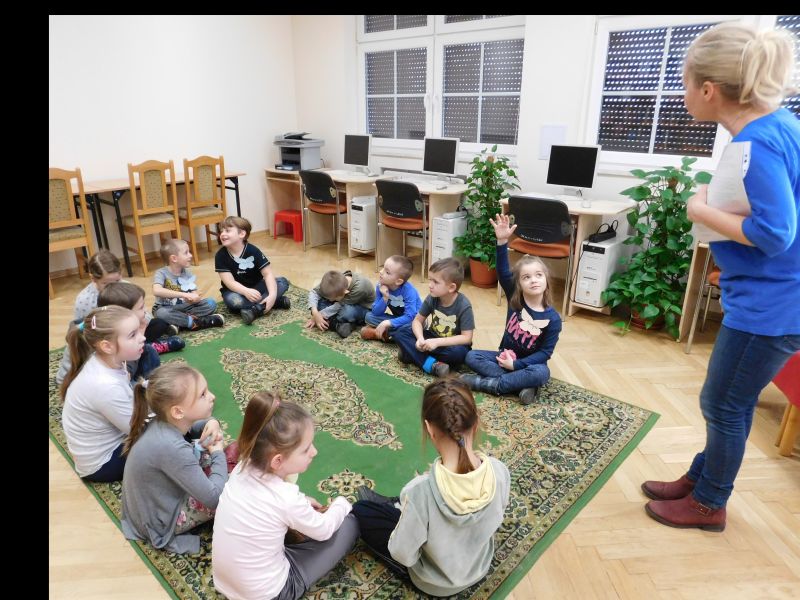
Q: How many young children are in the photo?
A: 12